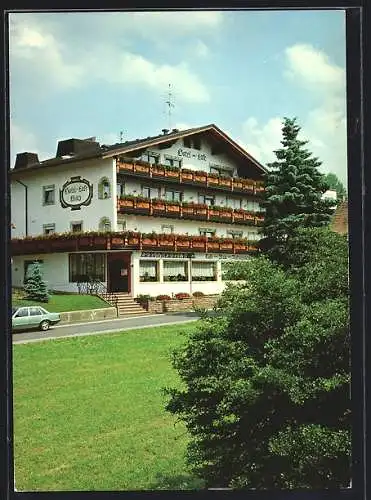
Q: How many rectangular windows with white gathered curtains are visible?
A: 3